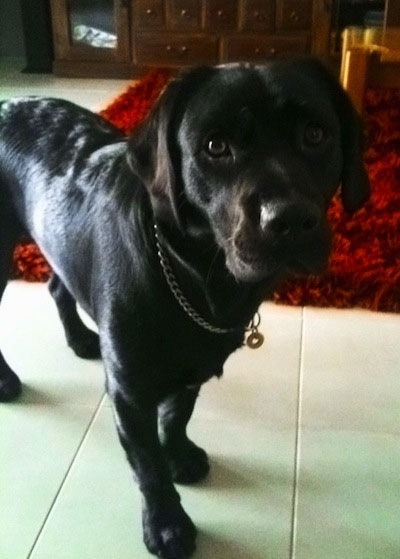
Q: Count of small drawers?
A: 5